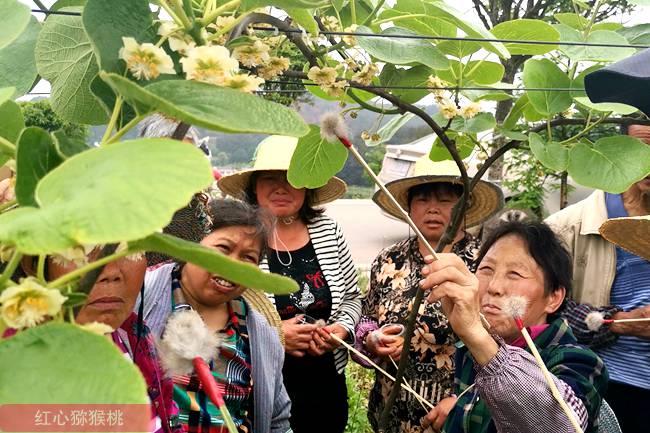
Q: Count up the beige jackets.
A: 1